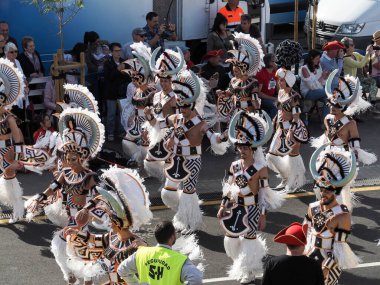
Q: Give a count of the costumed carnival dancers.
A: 12